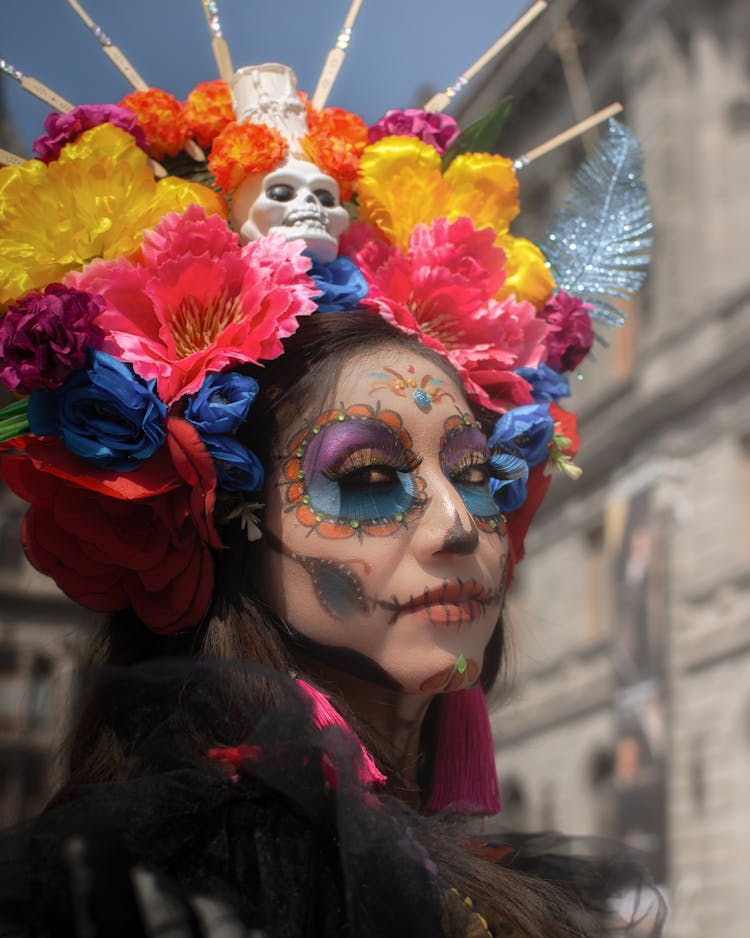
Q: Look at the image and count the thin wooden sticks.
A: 7